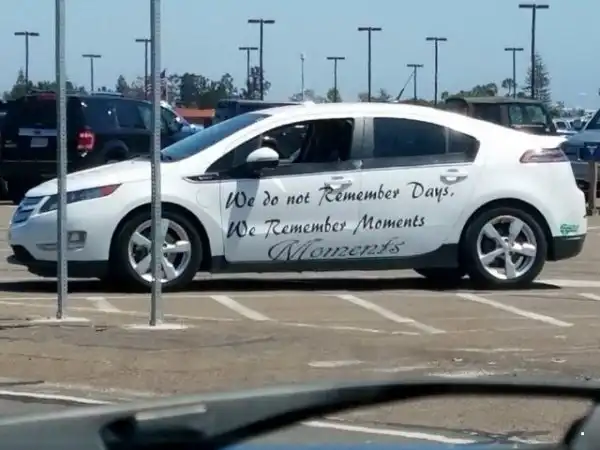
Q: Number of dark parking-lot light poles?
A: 11